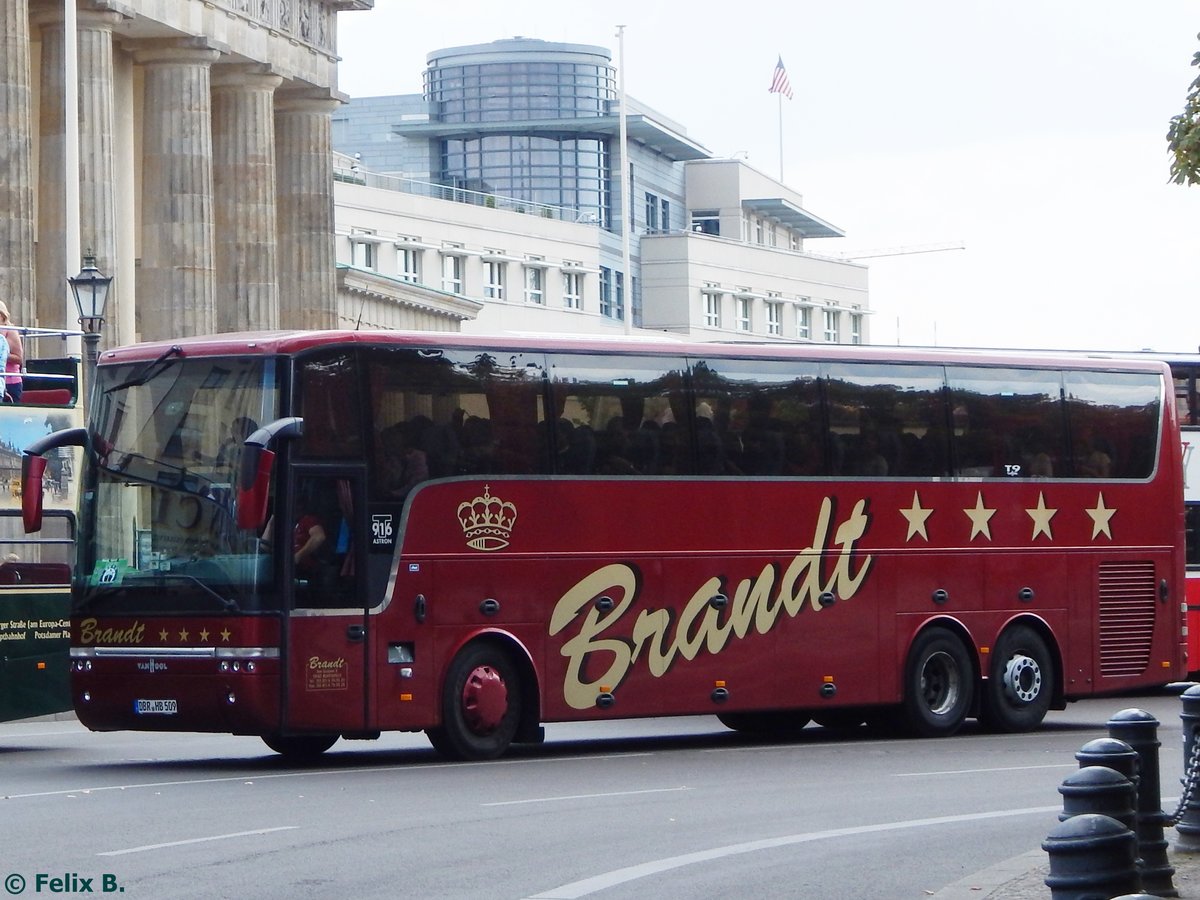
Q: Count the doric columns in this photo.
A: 5